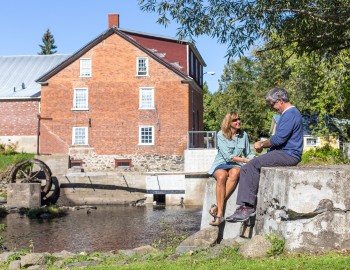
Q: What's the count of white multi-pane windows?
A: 6